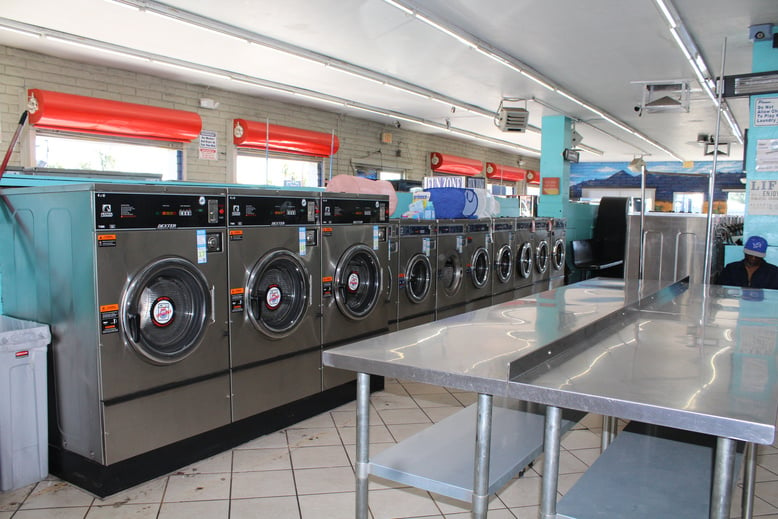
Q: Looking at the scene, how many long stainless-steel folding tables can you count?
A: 2